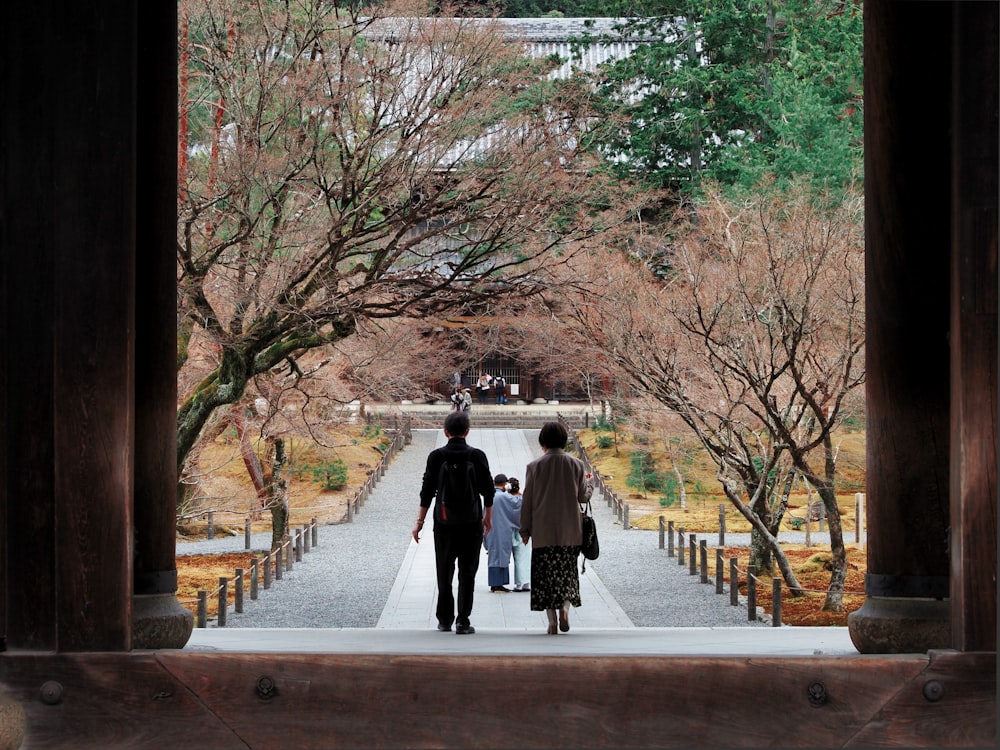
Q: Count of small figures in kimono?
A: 2